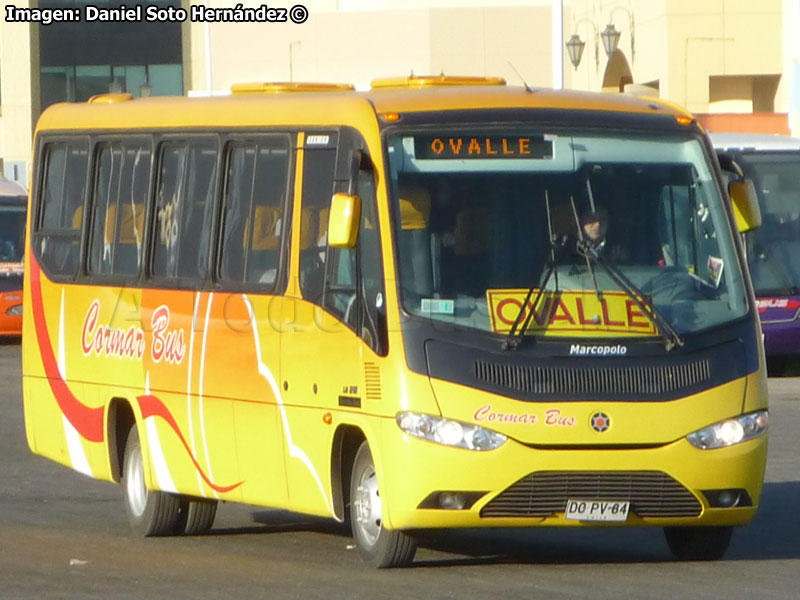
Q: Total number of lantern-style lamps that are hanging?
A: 2